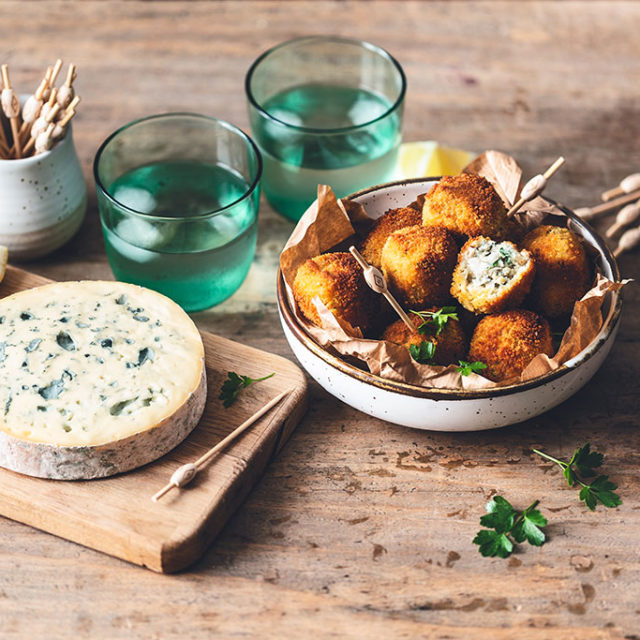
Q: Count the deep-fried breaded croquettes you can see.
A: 8